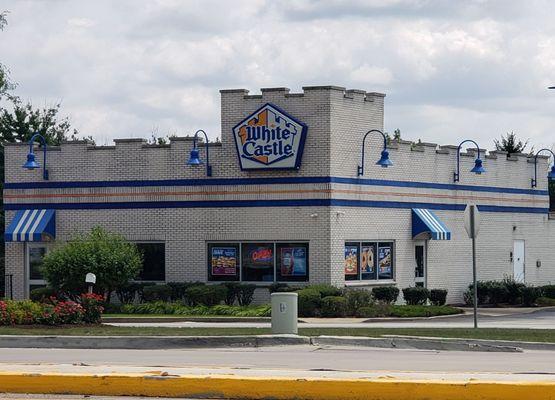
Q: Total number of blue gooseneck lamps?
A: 5